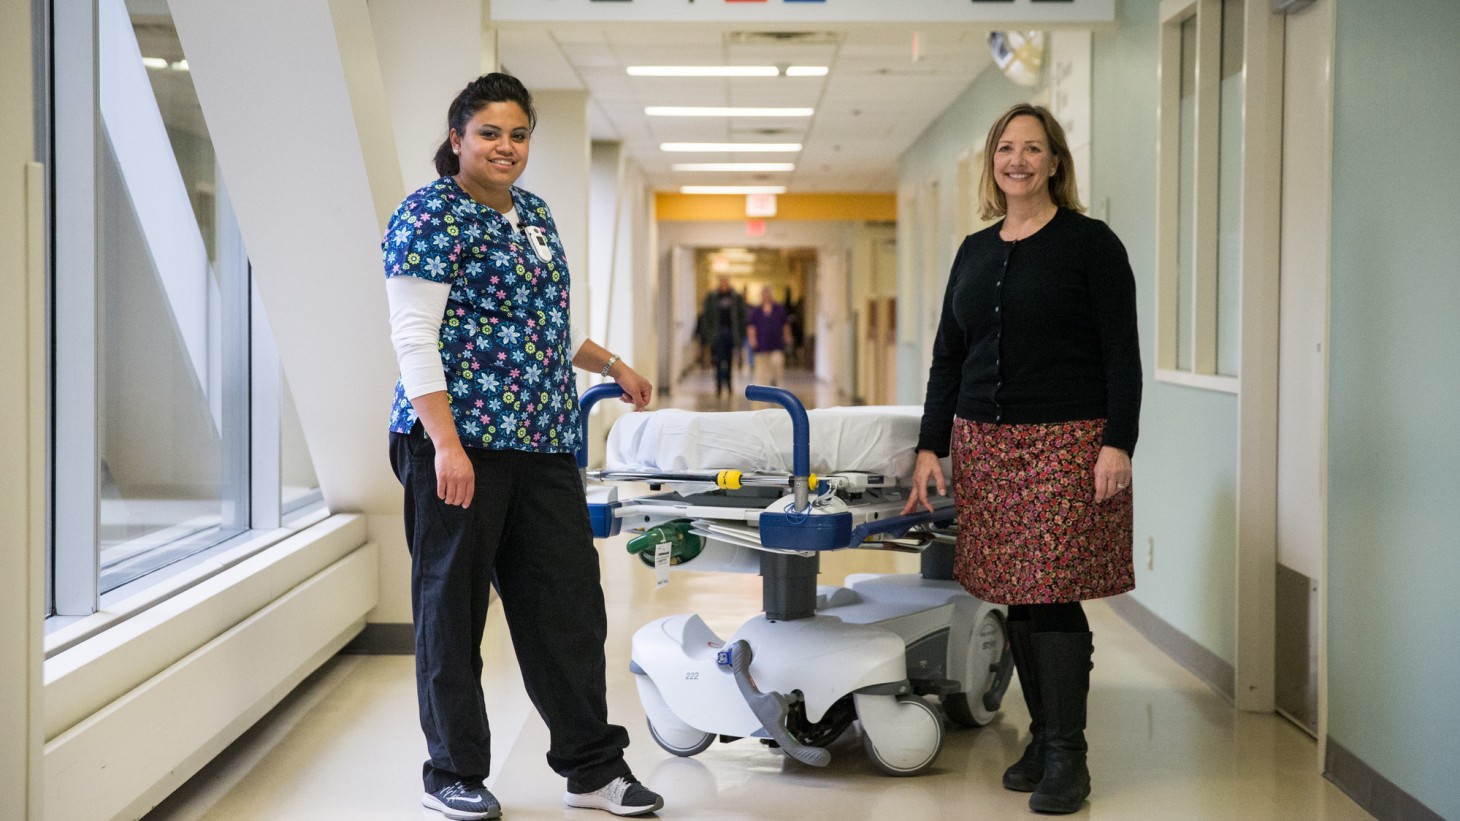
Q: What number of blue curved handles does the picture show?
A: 2